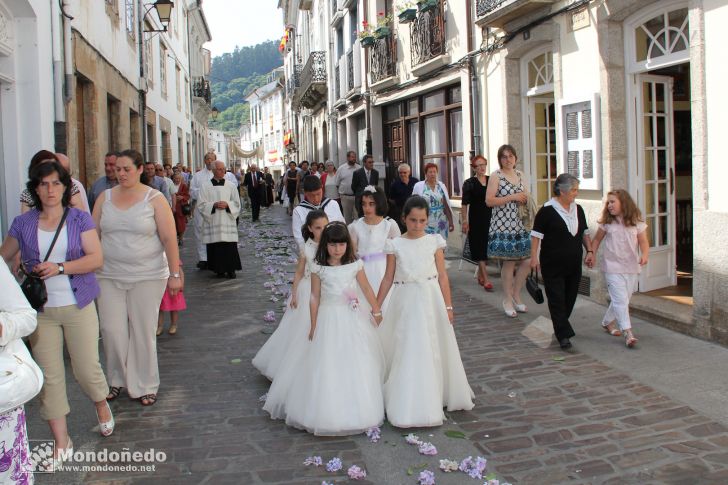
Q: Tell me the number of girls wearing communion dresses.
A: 4